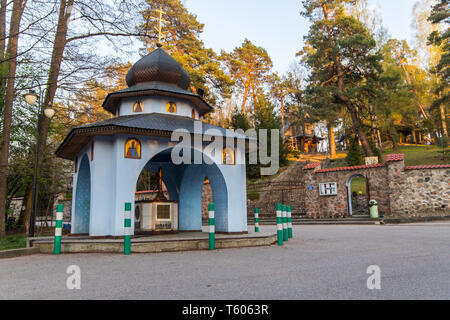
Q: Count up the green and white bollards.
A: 7